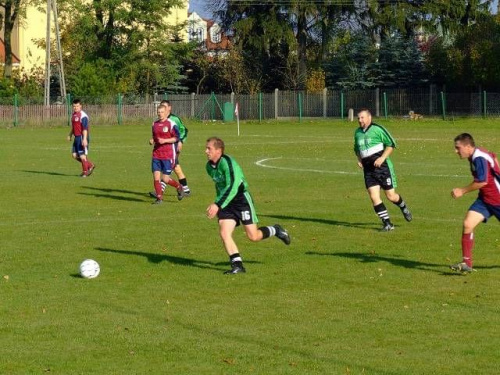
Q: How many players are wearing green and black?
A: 3